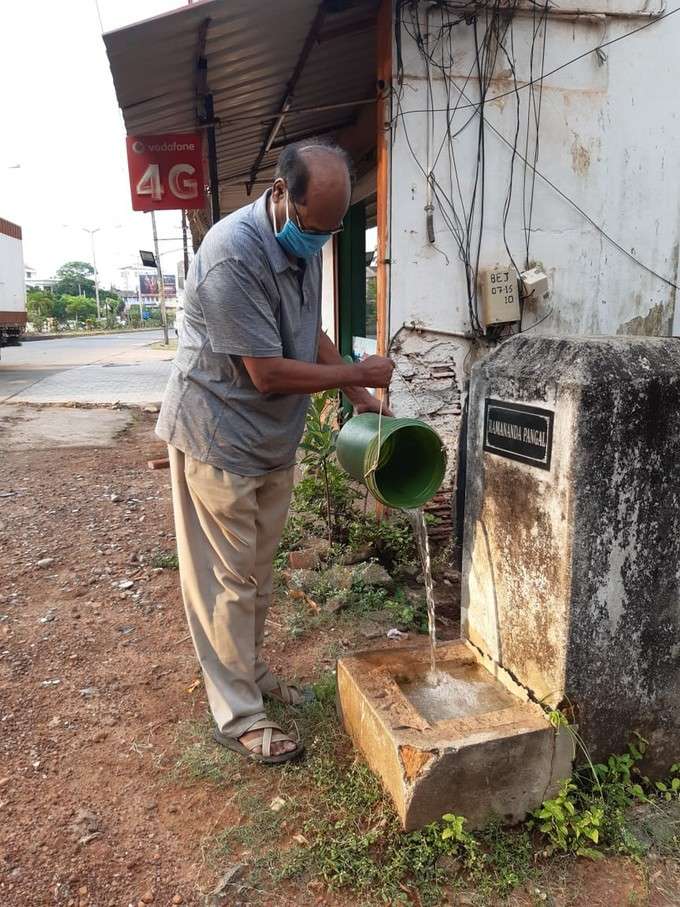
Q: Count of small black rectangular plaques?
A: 1